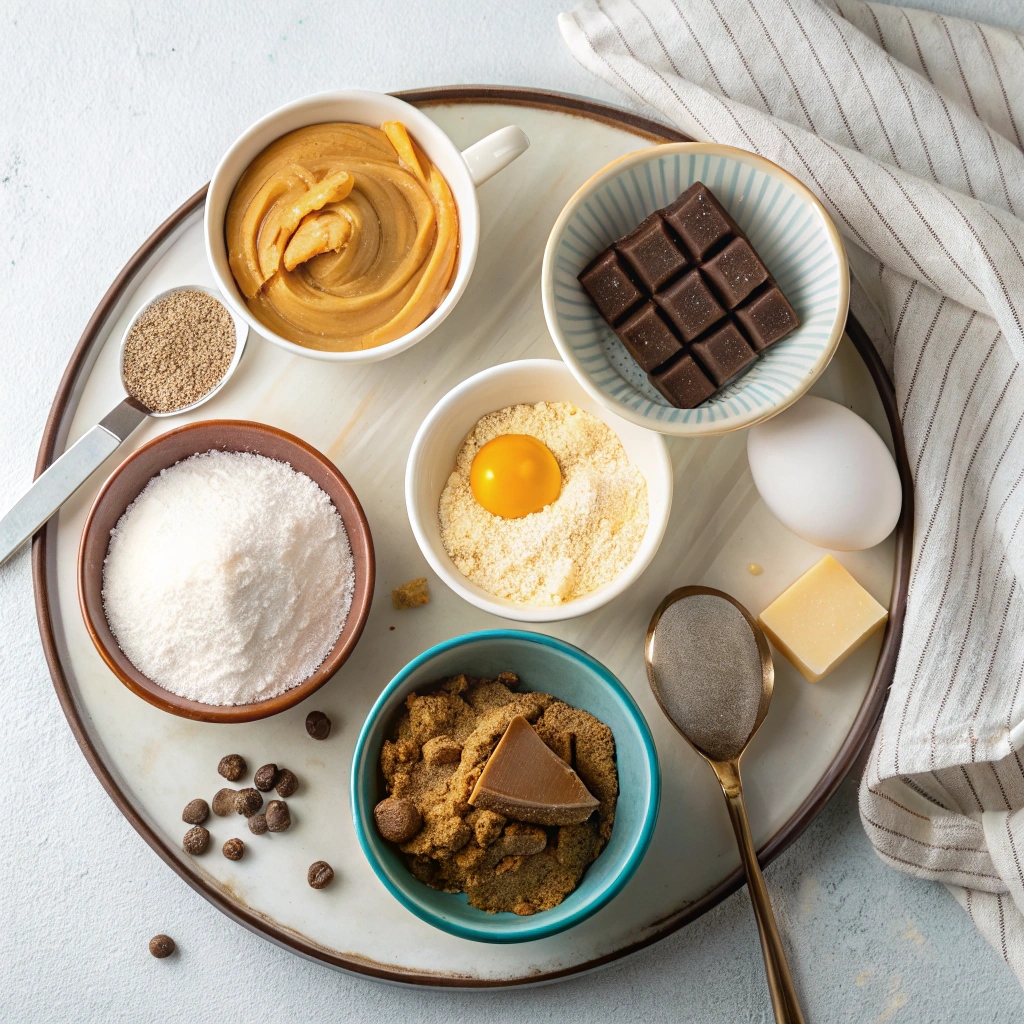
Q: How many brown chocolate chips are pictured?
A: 13